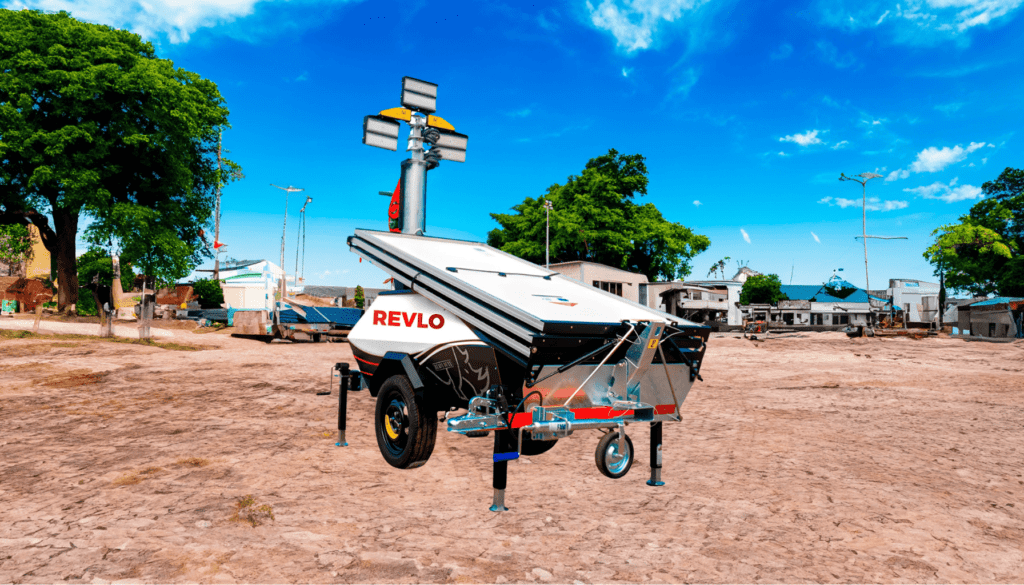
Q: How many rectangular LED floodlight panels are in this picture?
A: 3